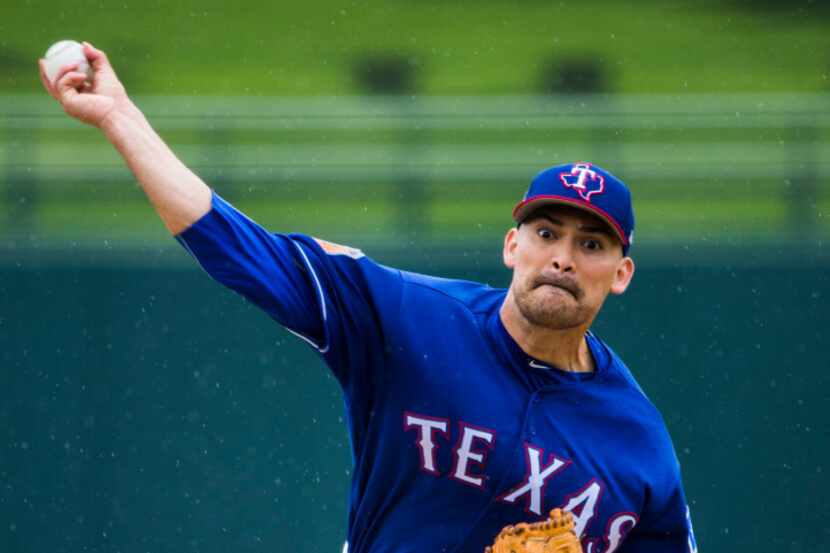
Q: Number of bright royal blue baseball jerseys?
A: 1